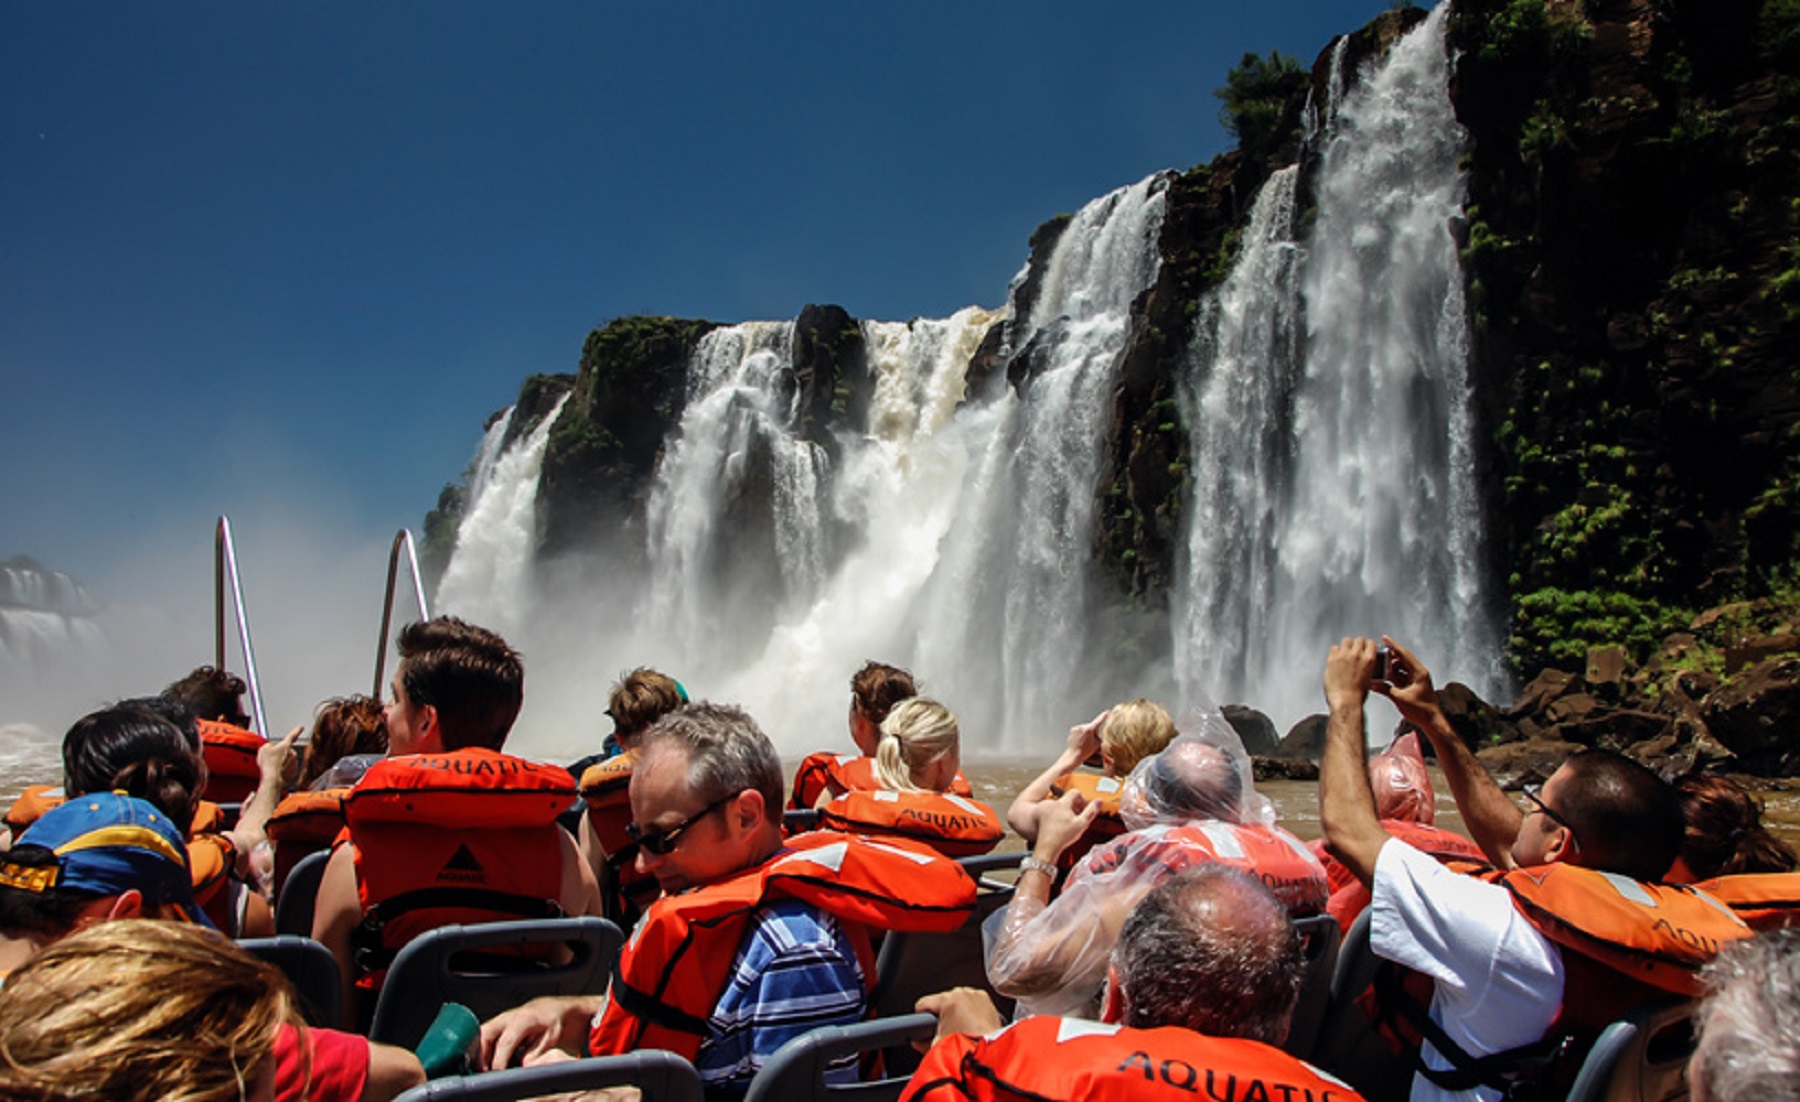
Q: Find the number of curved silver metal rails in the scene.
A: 2